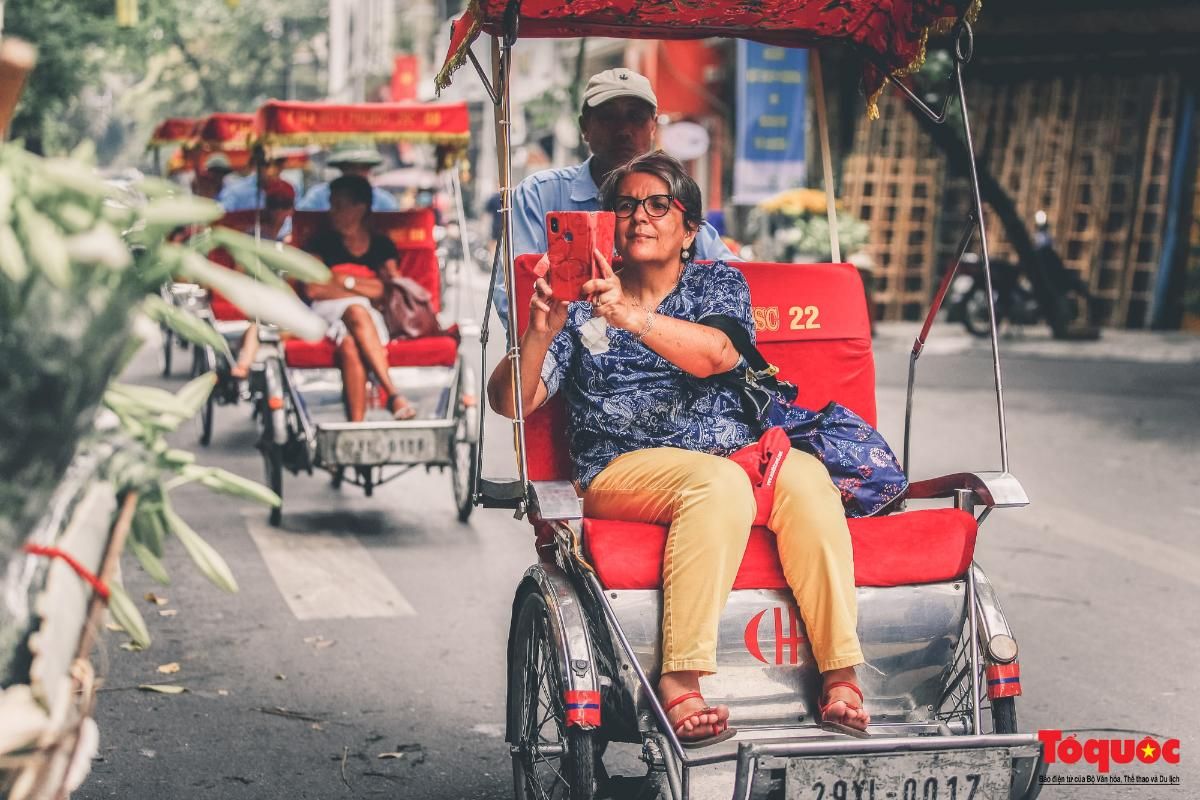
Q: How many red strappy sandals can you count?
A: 2